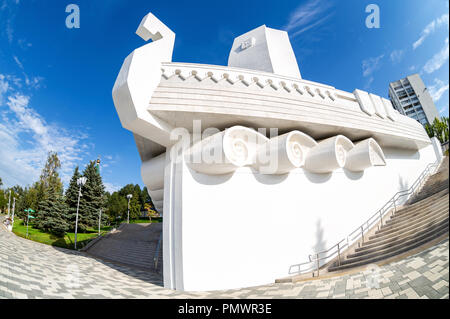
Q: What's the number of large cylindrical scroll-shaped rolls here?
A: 4